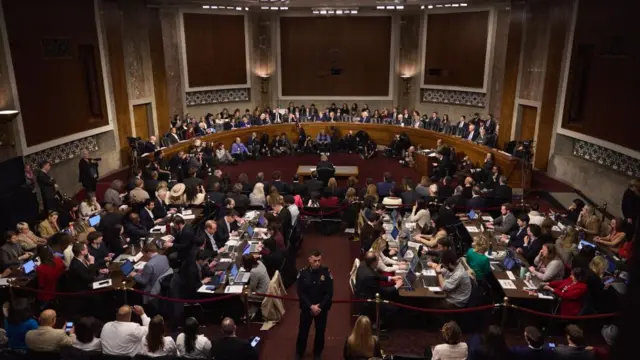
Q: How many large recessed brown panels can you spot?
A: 5